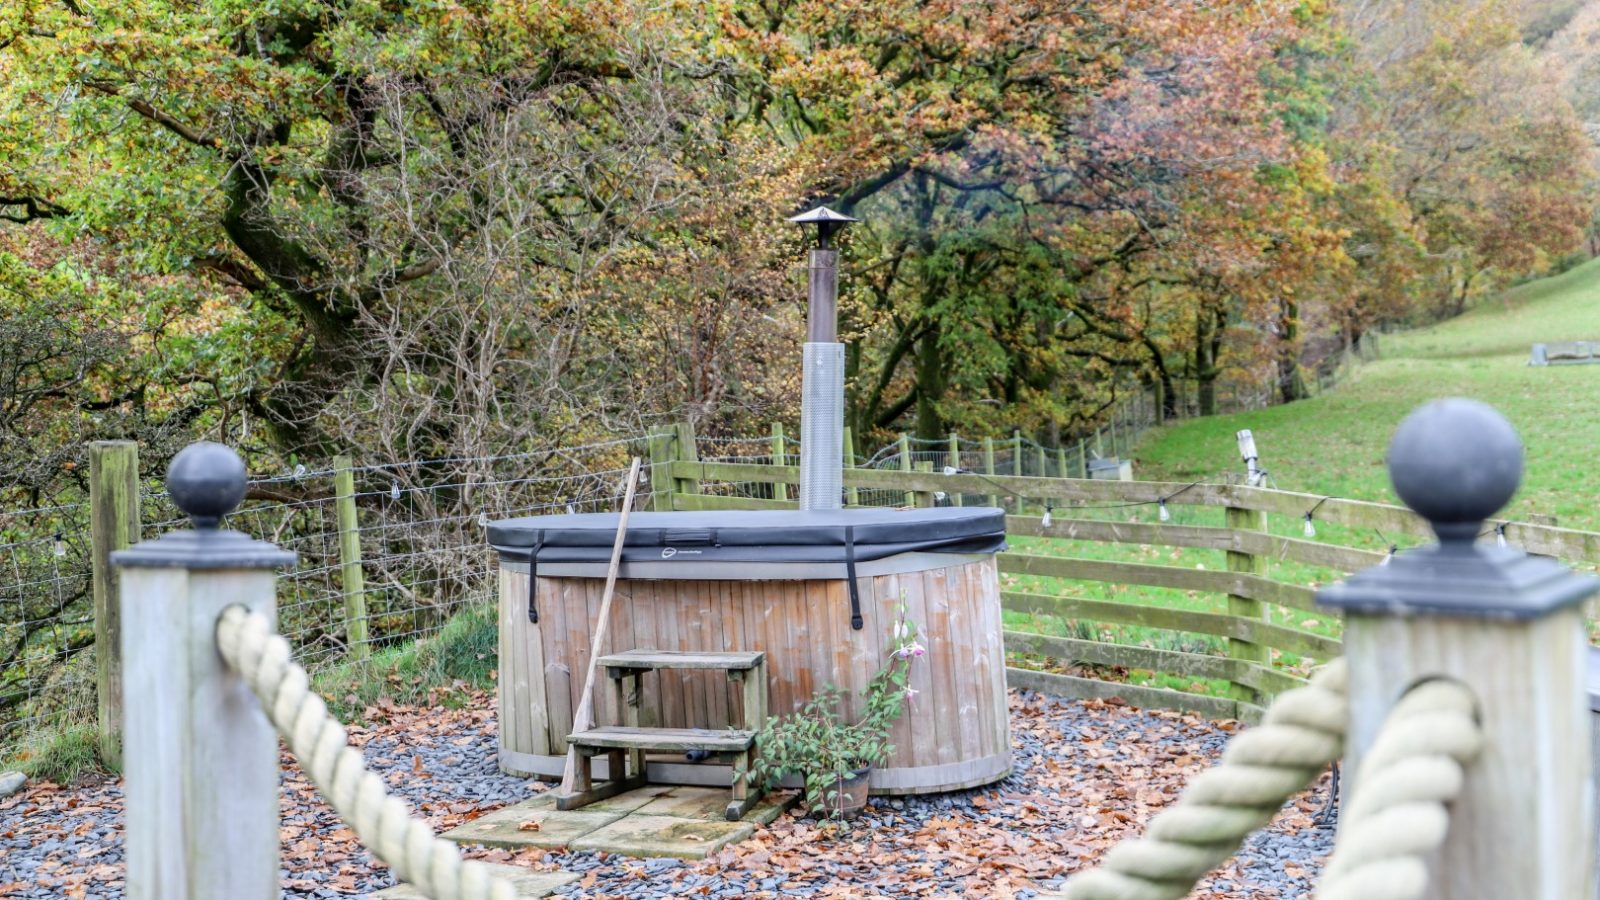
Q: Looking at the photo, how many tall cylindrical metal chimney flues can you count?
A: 1